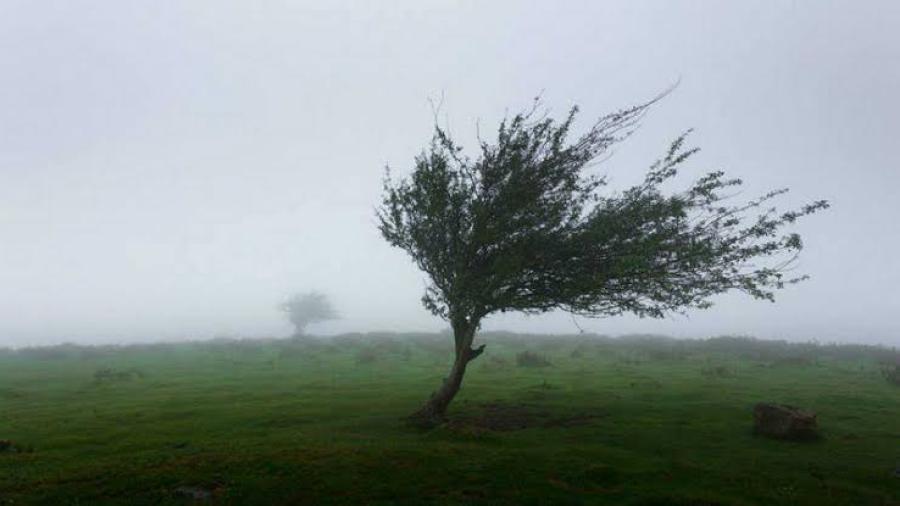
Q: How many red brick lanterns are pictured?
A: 0